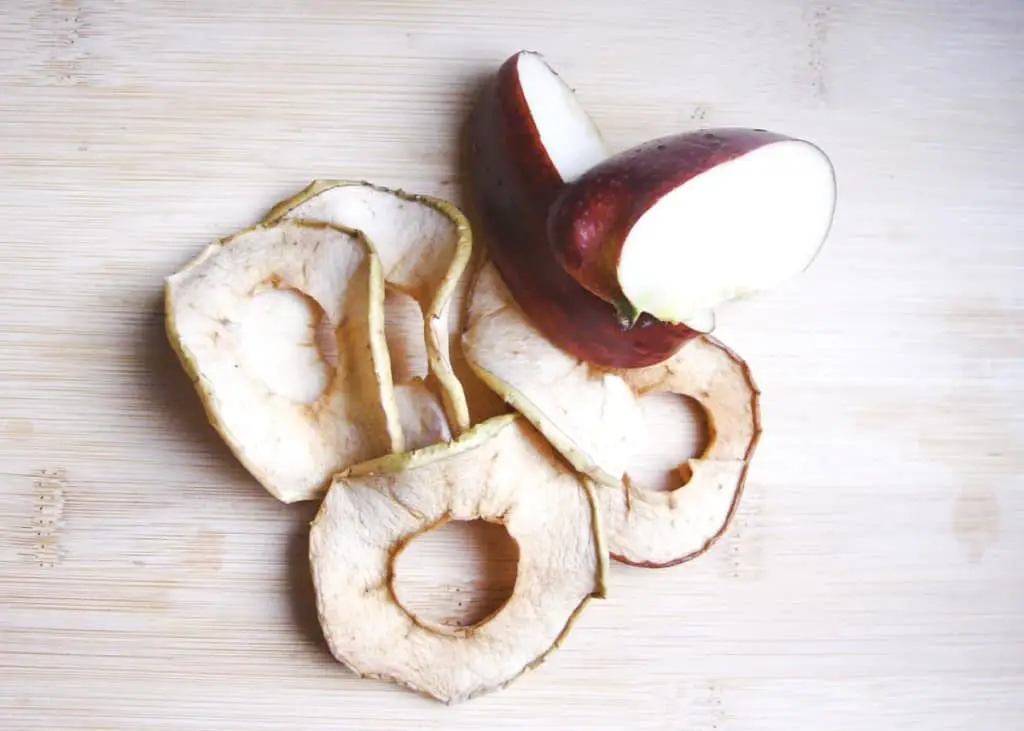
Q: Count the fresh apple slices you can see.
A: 2